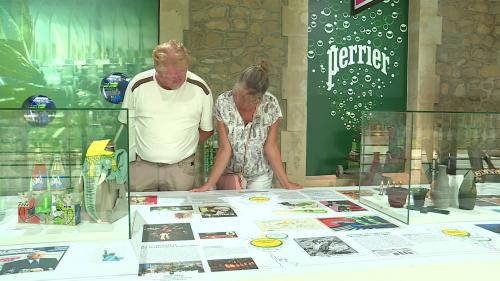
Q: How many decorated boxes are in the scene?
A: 2